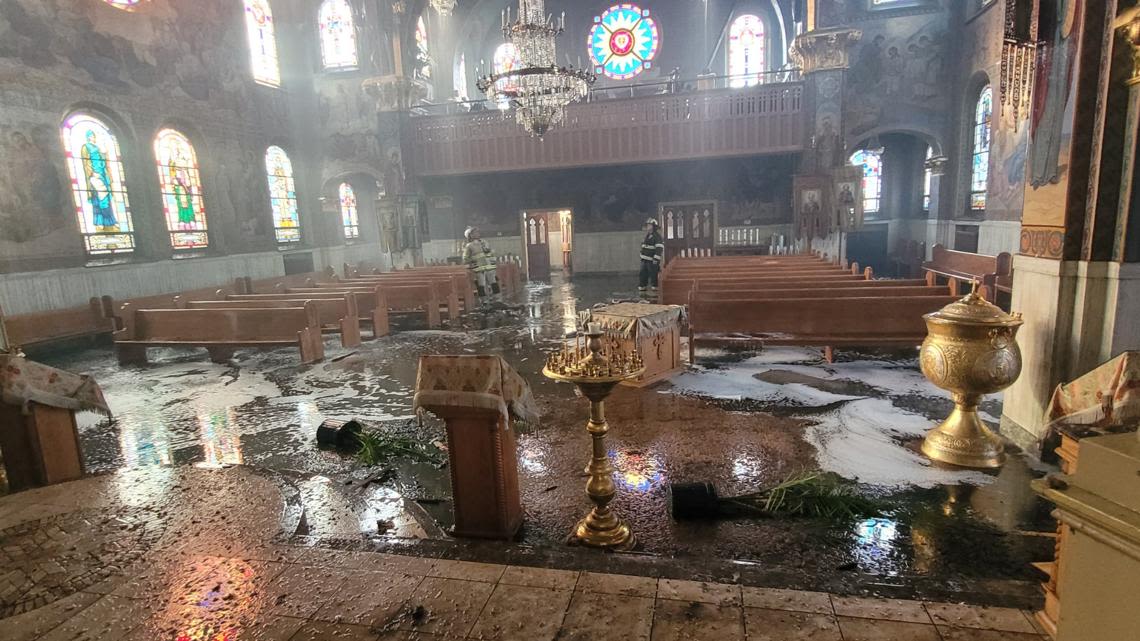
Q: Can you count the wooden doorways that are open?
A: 1